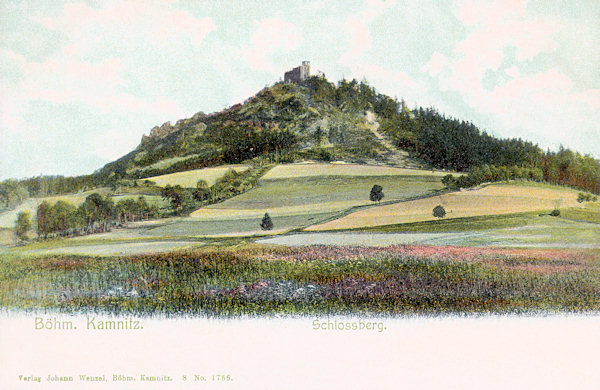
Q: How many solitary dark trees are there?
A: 3